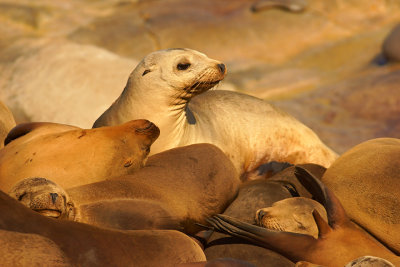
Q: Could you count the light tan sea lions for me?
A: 1